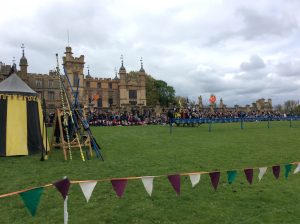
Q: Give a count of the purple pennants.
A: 6